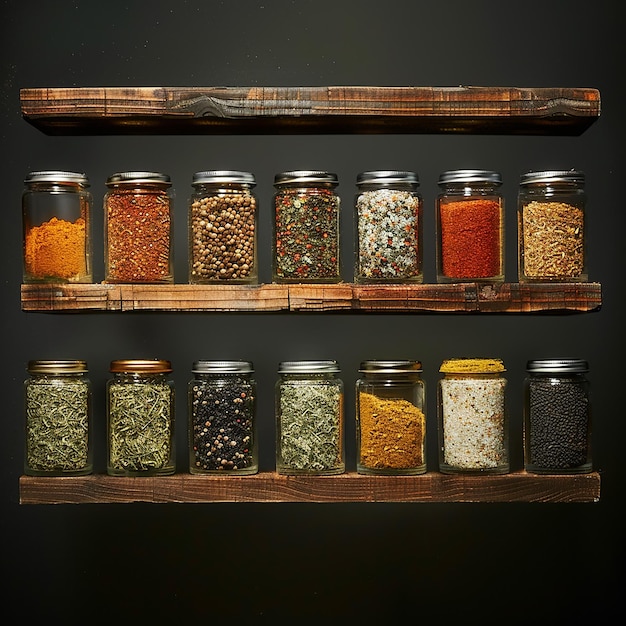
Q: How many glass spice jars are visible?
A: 14